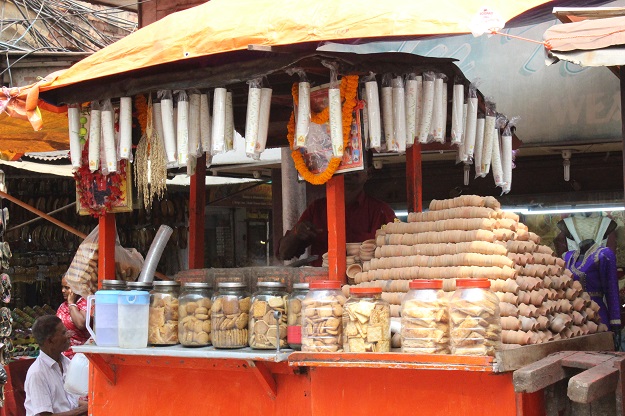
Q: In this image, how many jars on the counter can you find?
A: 11